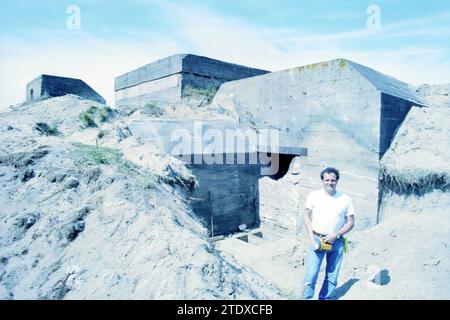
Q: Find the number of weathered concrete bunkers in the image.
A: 3